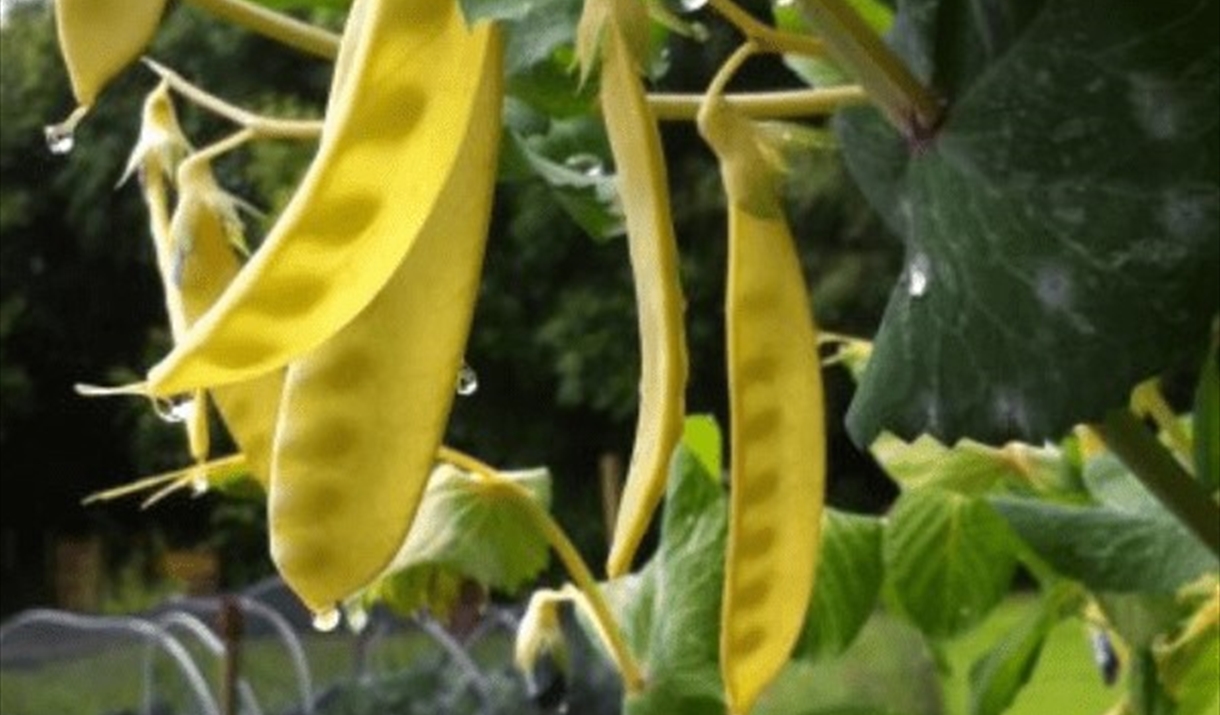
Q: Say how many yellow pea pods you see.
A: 7